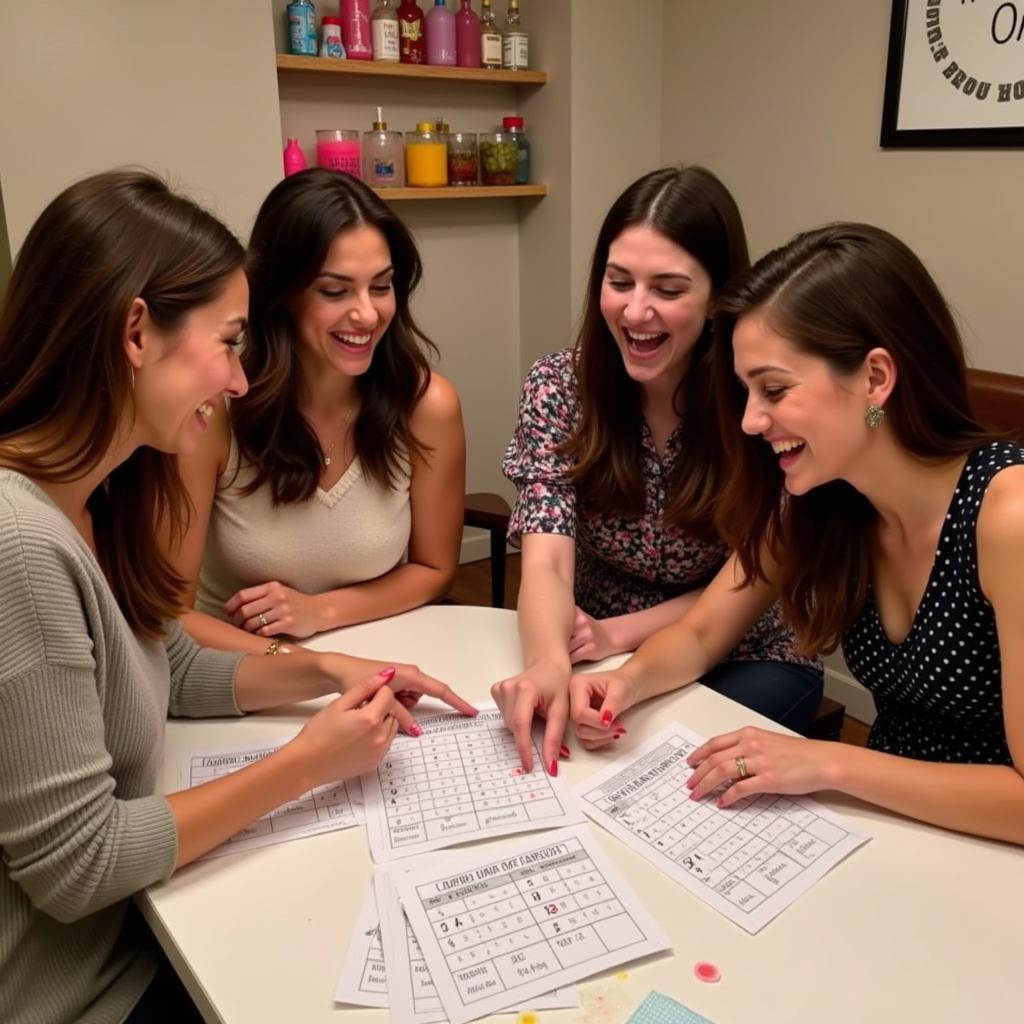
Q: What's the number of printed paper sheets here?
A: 6